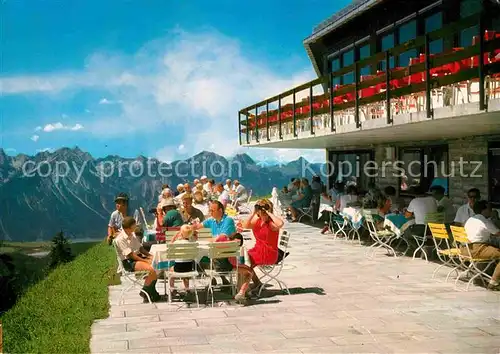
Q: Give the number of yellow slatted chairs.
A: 2